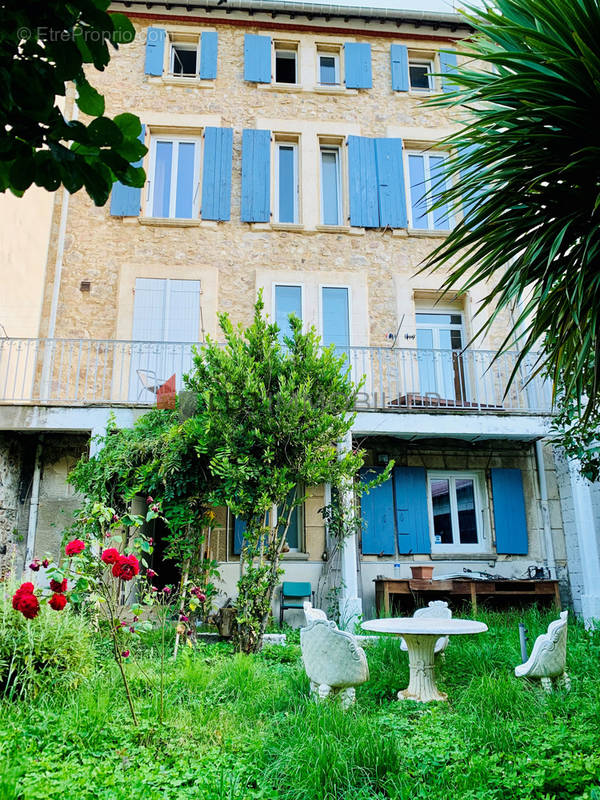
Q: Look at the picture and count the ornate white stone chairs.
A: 4